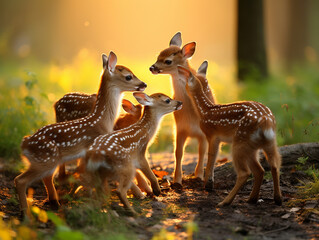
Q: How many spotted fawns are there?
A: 5